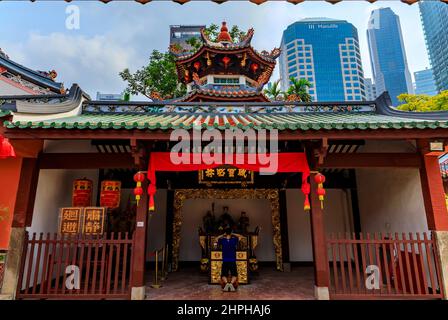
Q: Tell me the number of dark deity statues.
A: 3